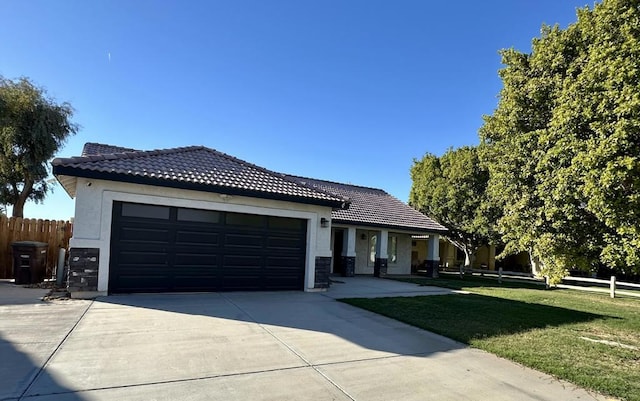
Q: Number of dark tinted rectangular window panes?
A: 4